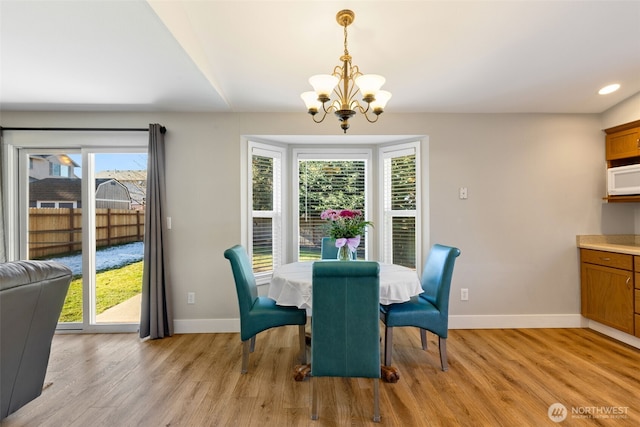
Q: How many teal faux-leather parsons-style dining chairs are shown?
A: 4